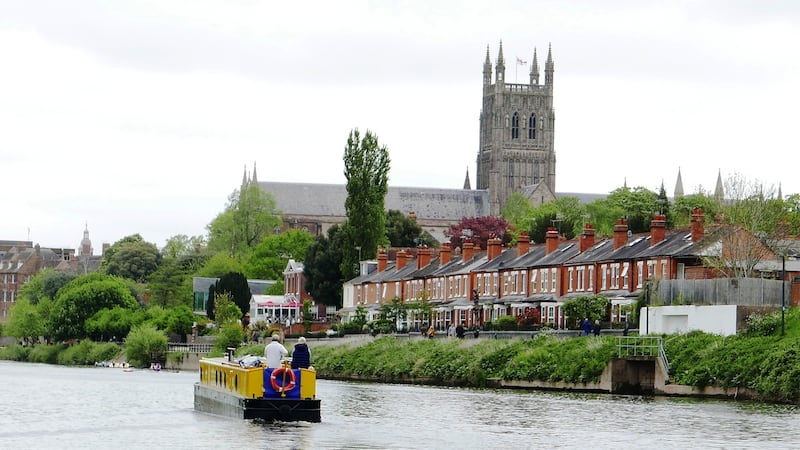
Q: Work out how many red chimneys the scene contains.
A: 12